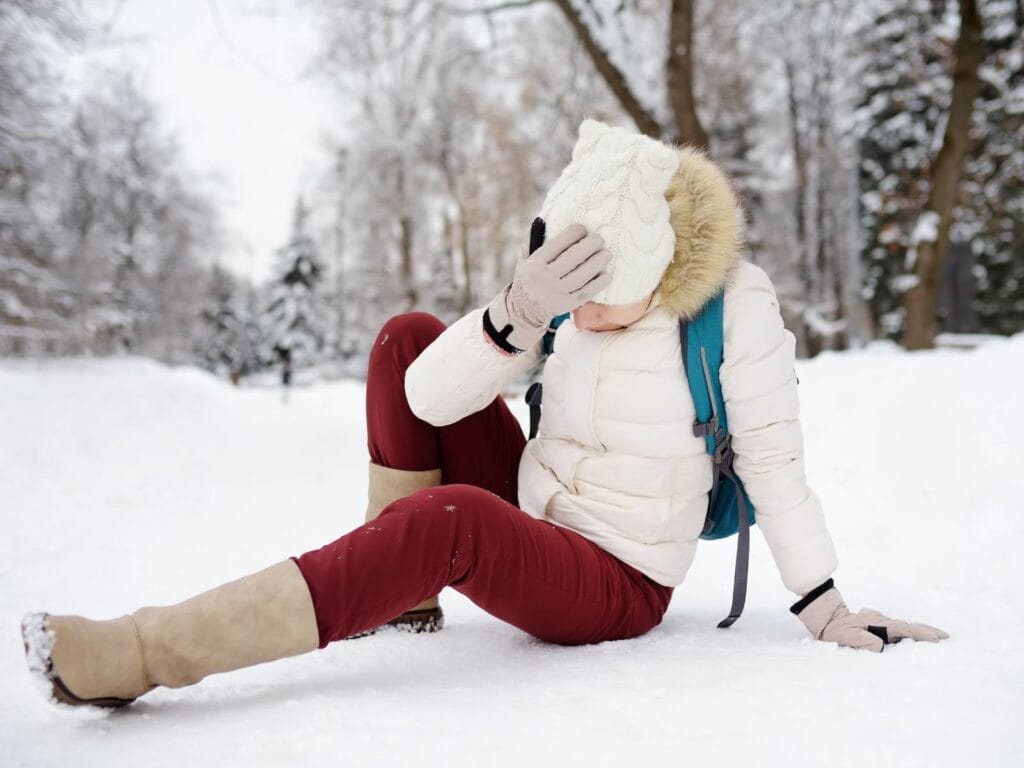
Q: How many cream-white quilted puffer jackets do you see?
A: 1